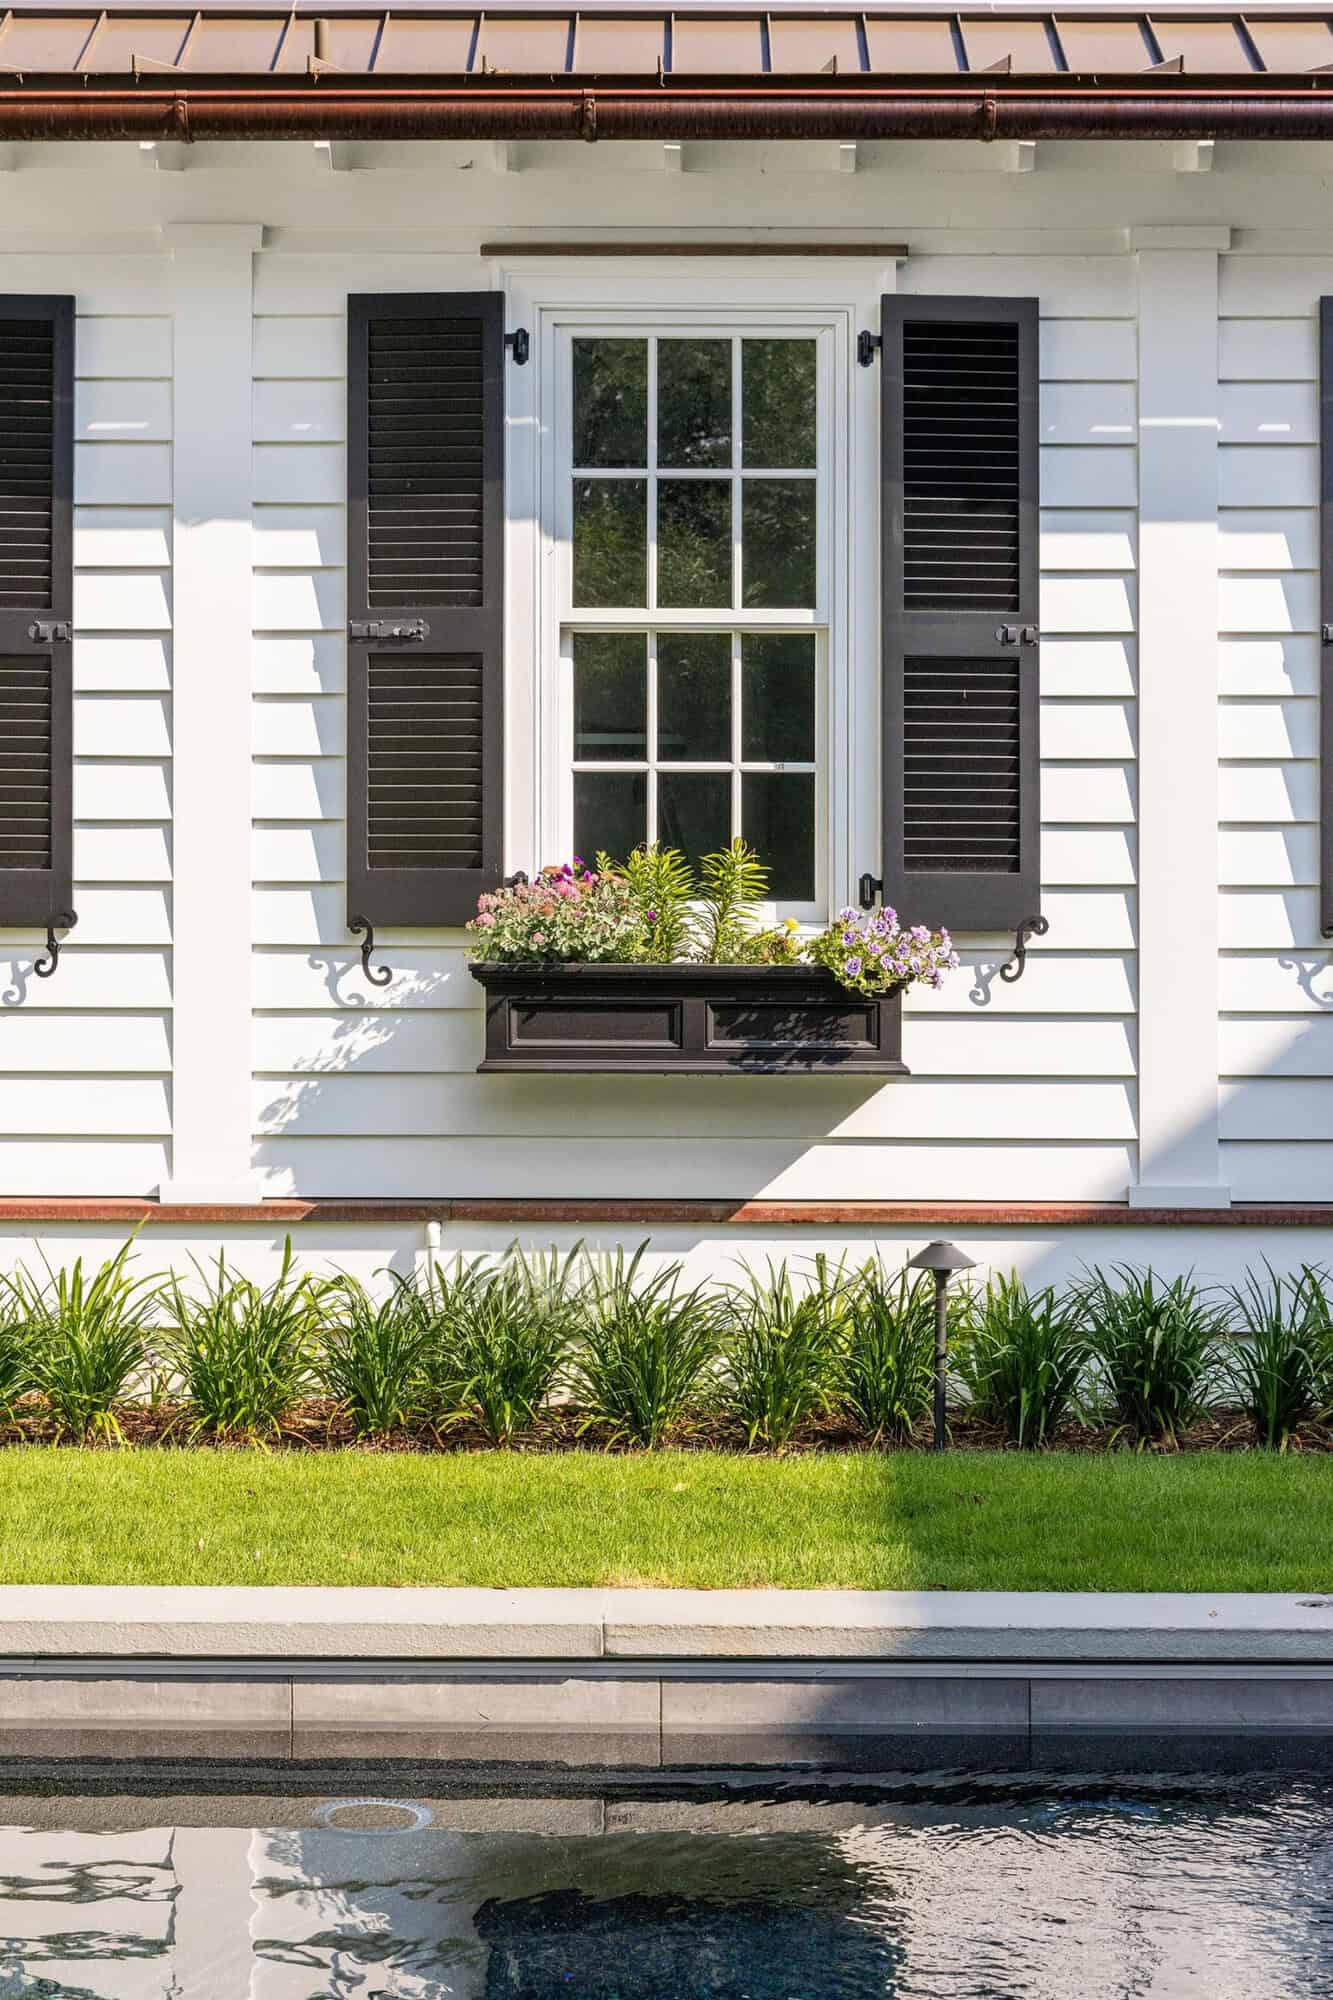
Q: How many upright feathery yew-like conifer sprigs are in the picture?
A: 2